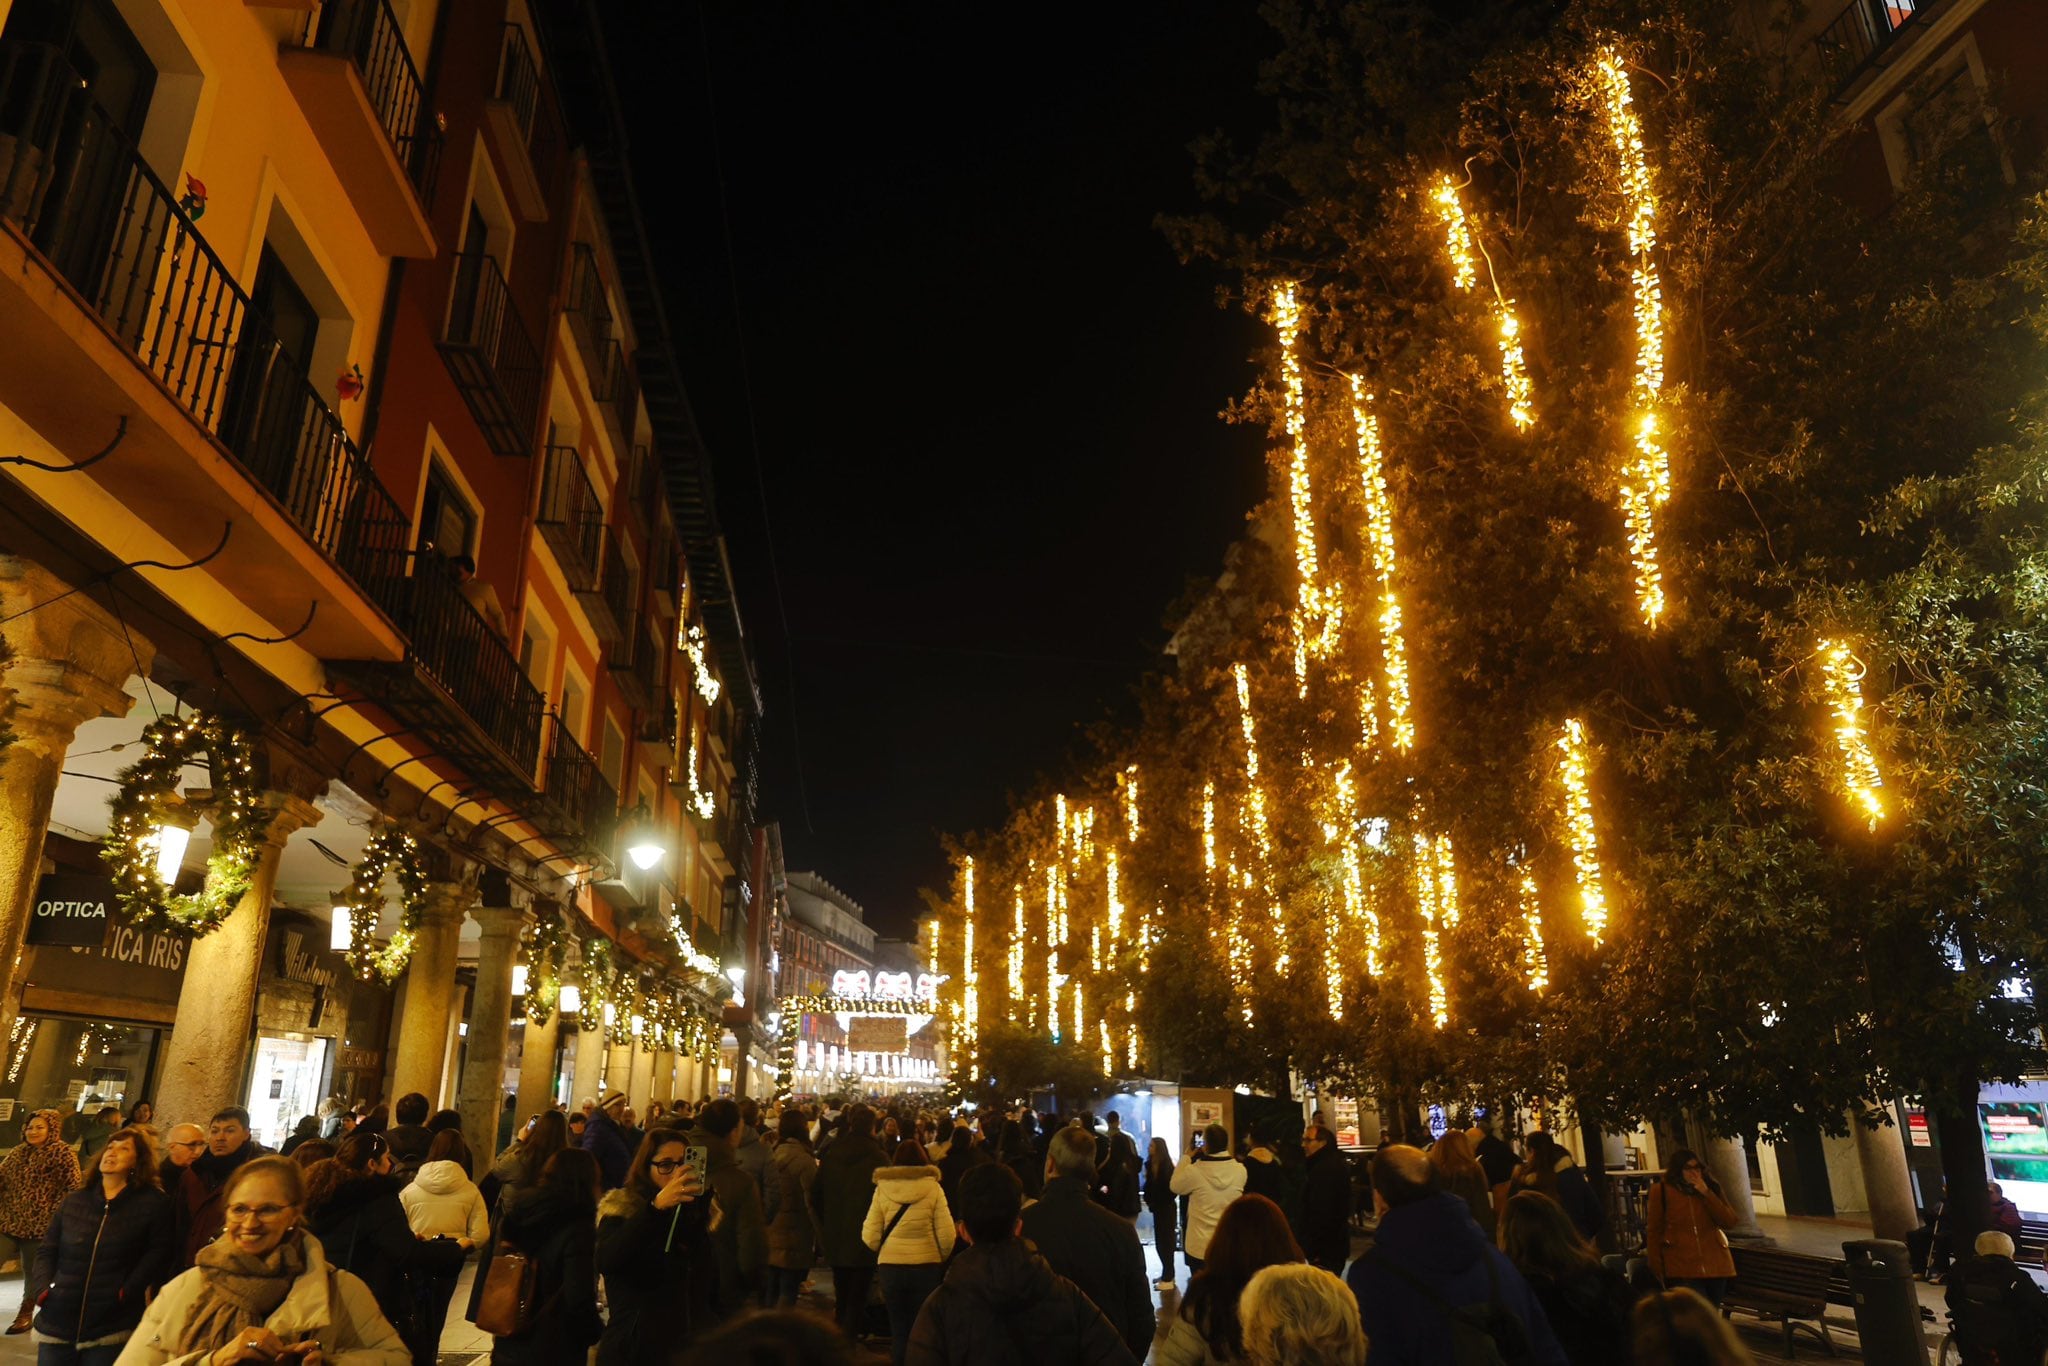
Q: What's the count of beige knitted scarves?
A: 1